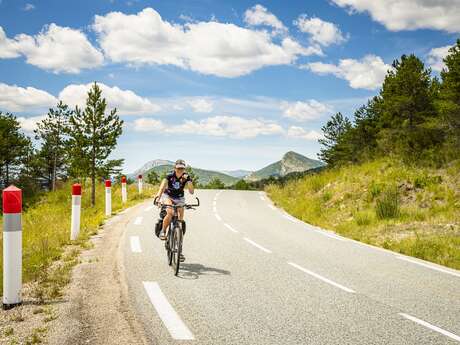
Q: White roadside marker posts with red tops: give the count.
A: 5